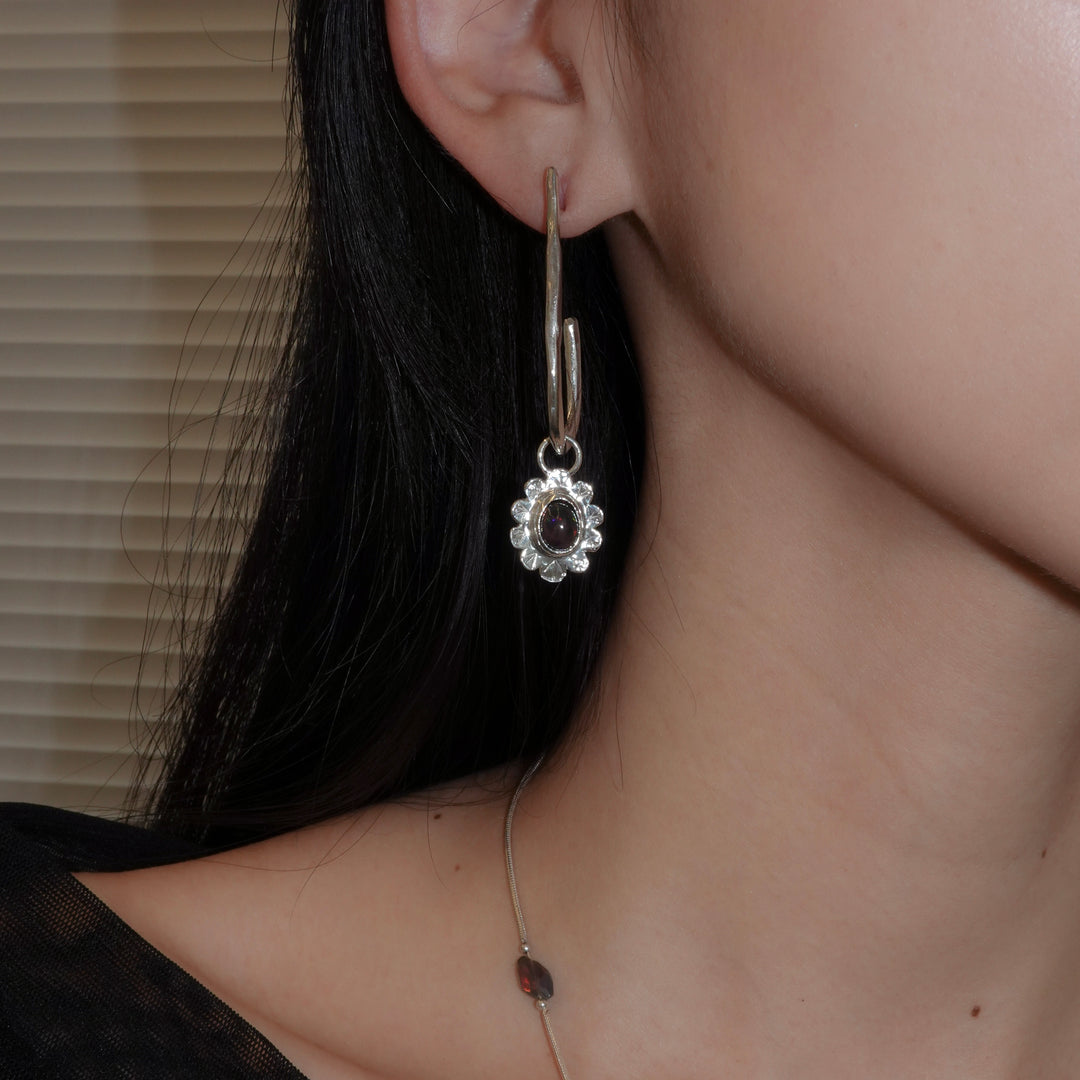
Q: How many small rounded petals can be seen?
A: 10